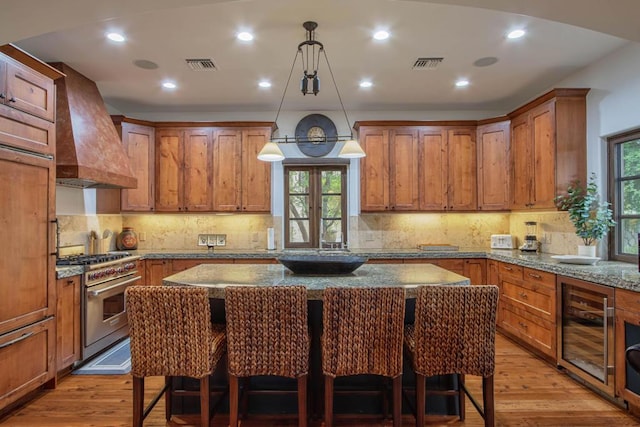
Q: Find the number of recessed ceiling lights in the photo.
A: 8